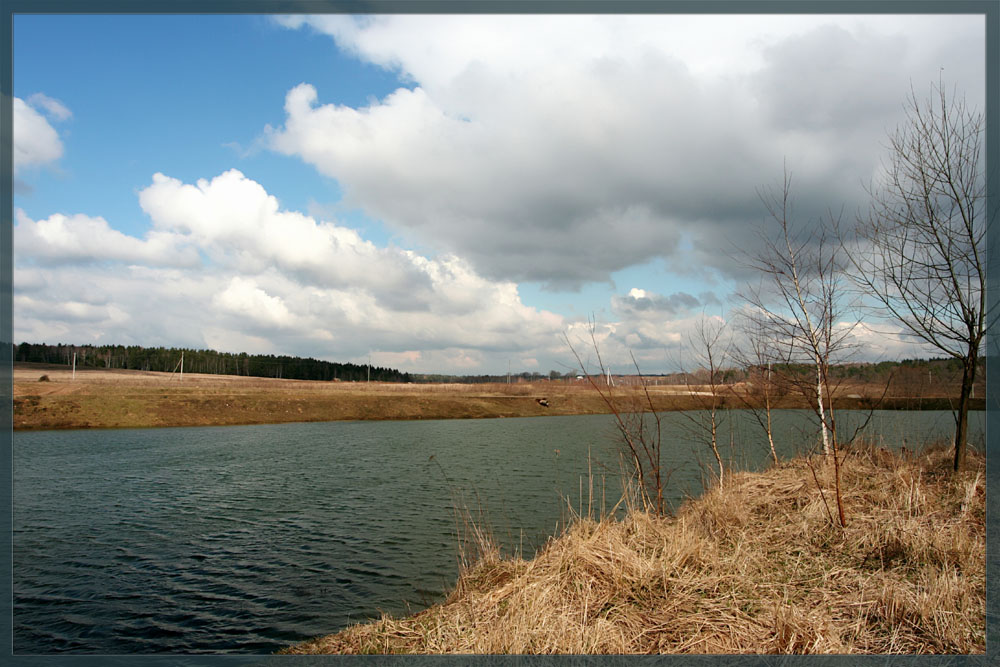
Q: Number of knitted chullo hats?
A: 0